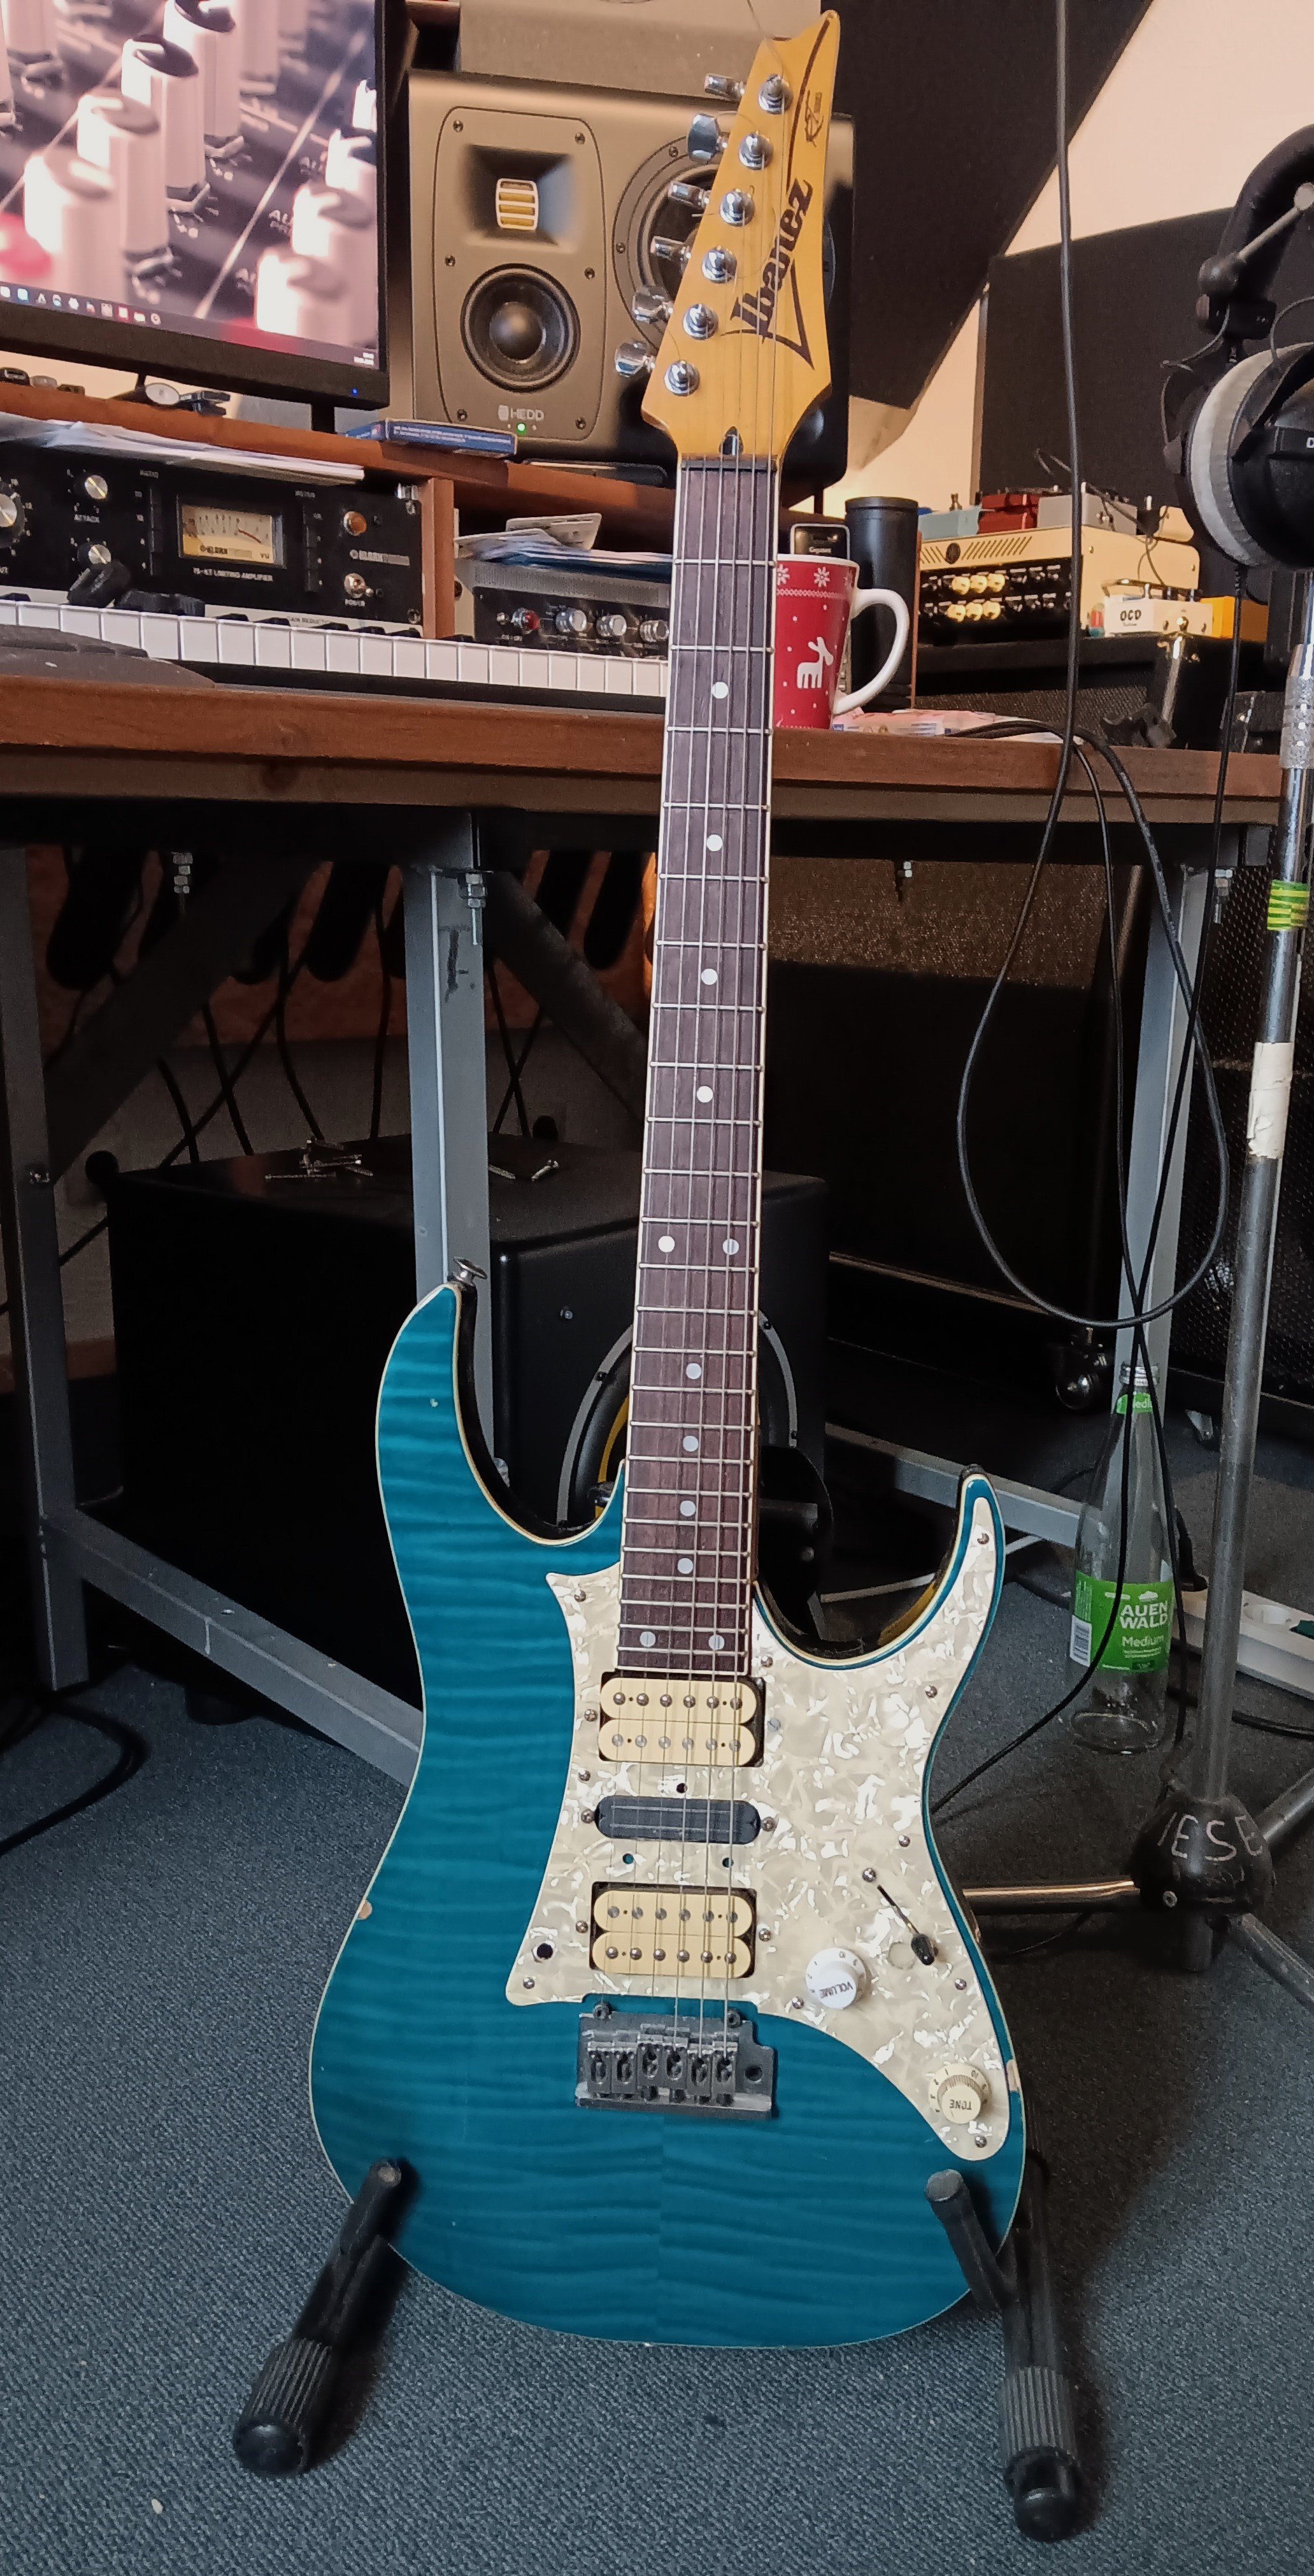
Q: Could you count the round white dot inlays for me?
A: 12